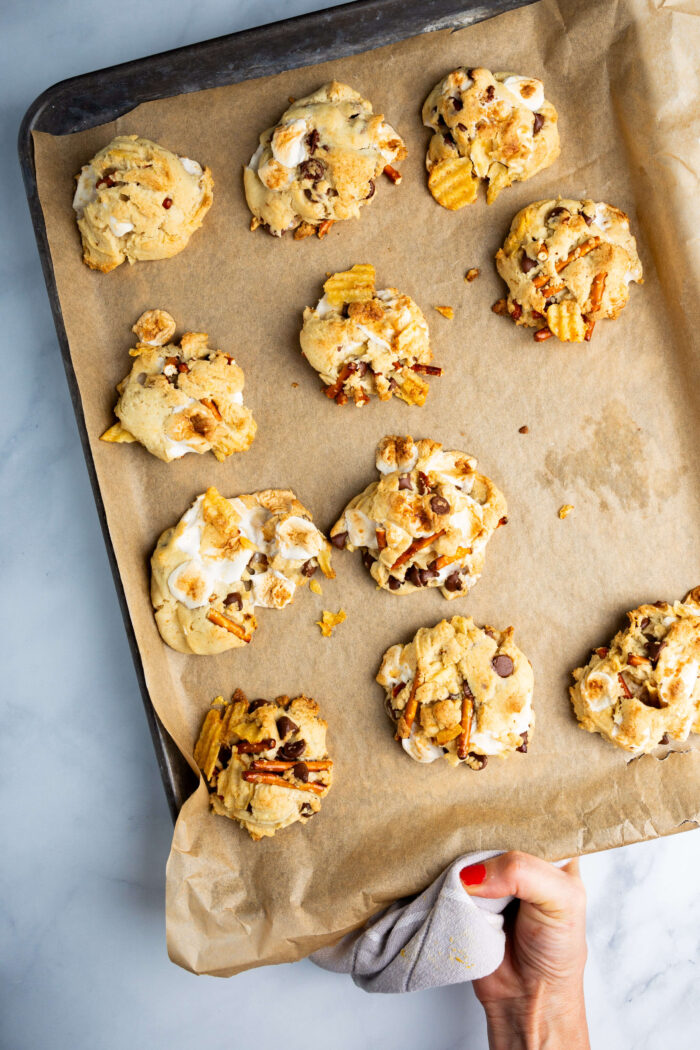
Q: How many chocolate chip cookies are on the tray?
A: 11